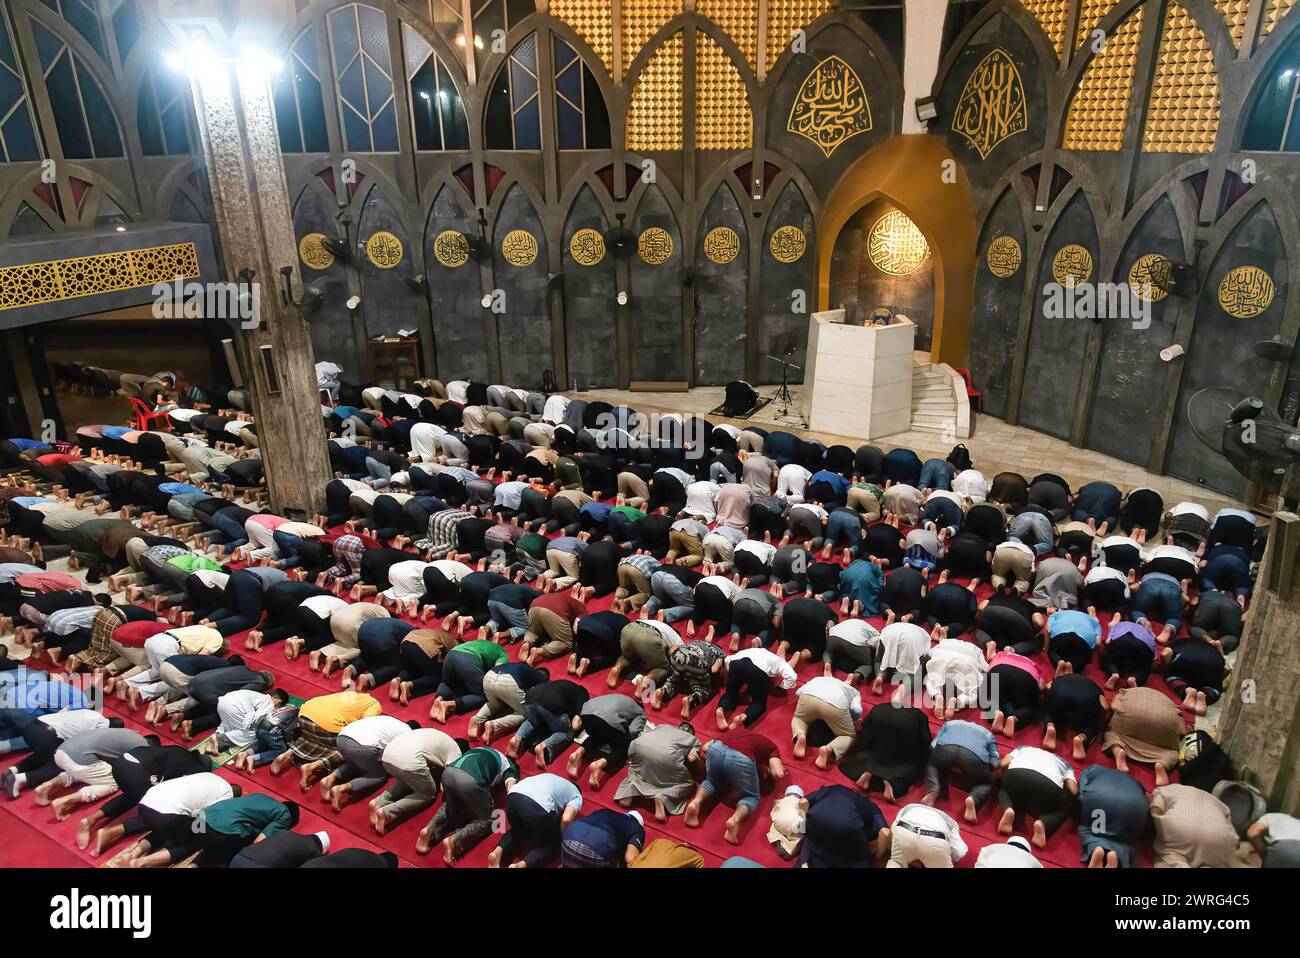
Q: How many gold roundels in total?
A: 13